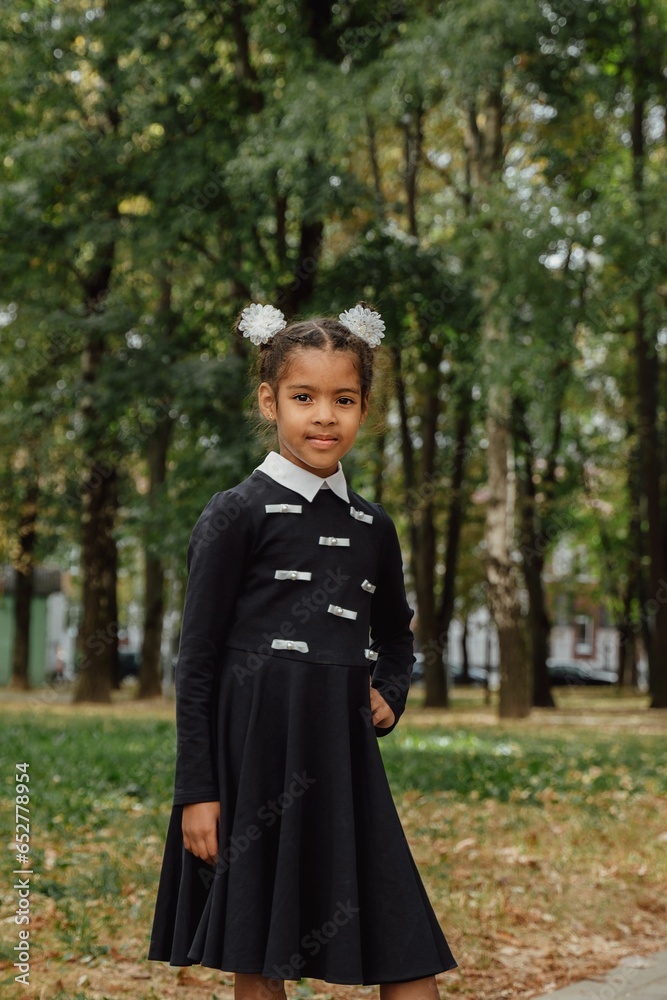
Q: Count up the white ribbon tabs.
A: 8